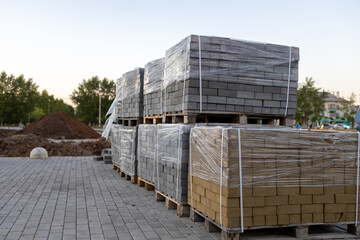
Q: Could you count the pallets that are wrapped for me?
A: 9